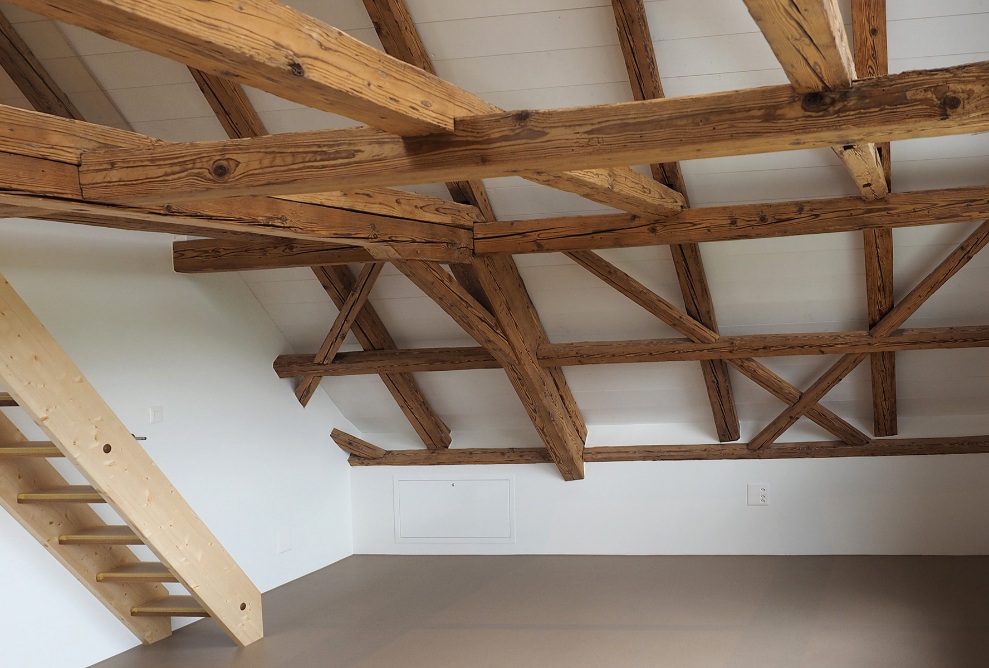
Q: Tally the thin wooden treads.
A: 6